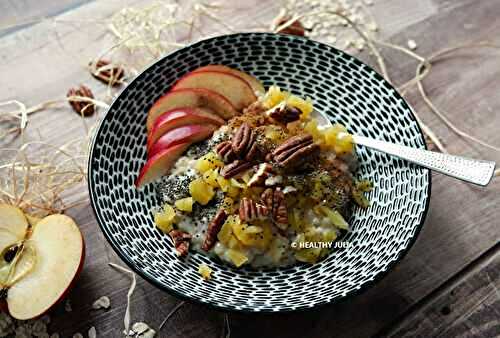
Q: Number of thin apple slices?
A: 6